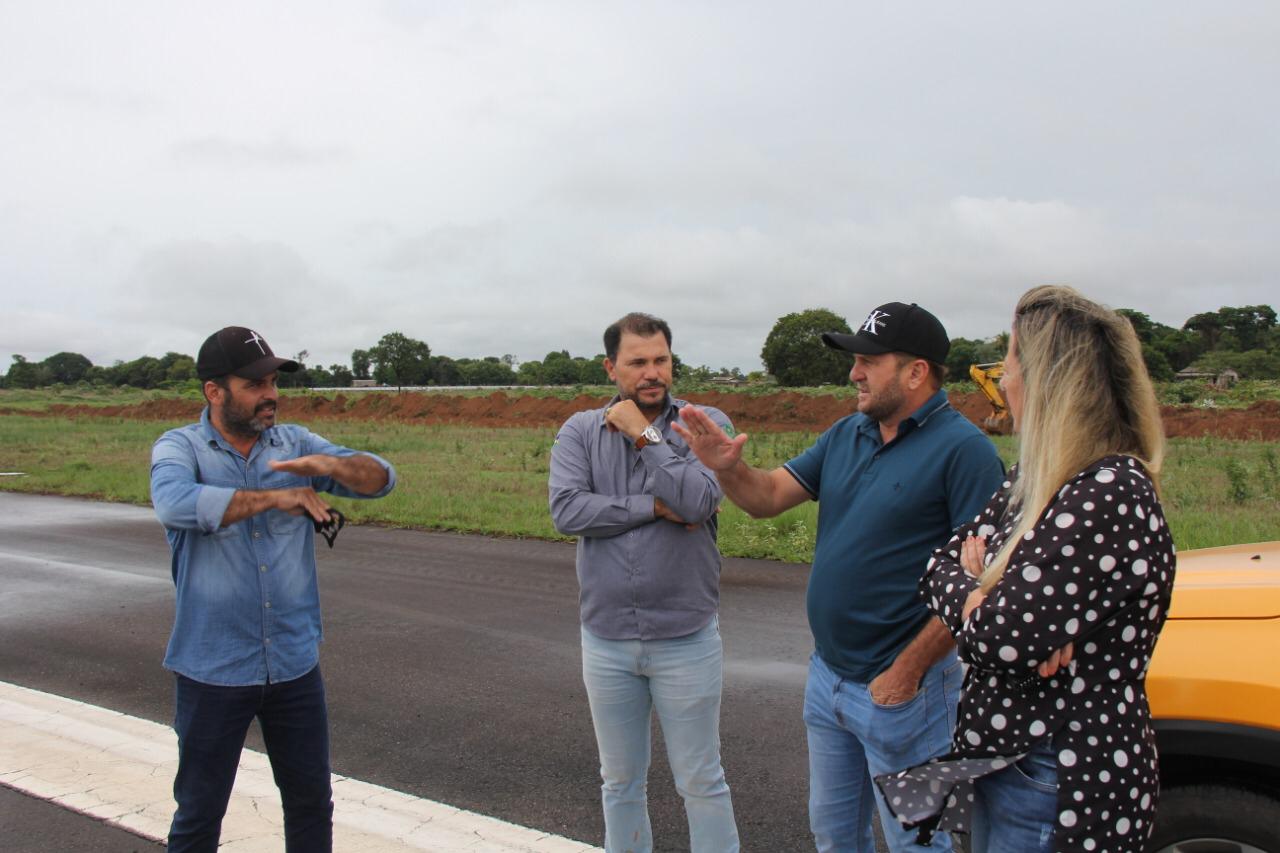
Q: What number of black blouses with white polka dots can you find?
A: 1